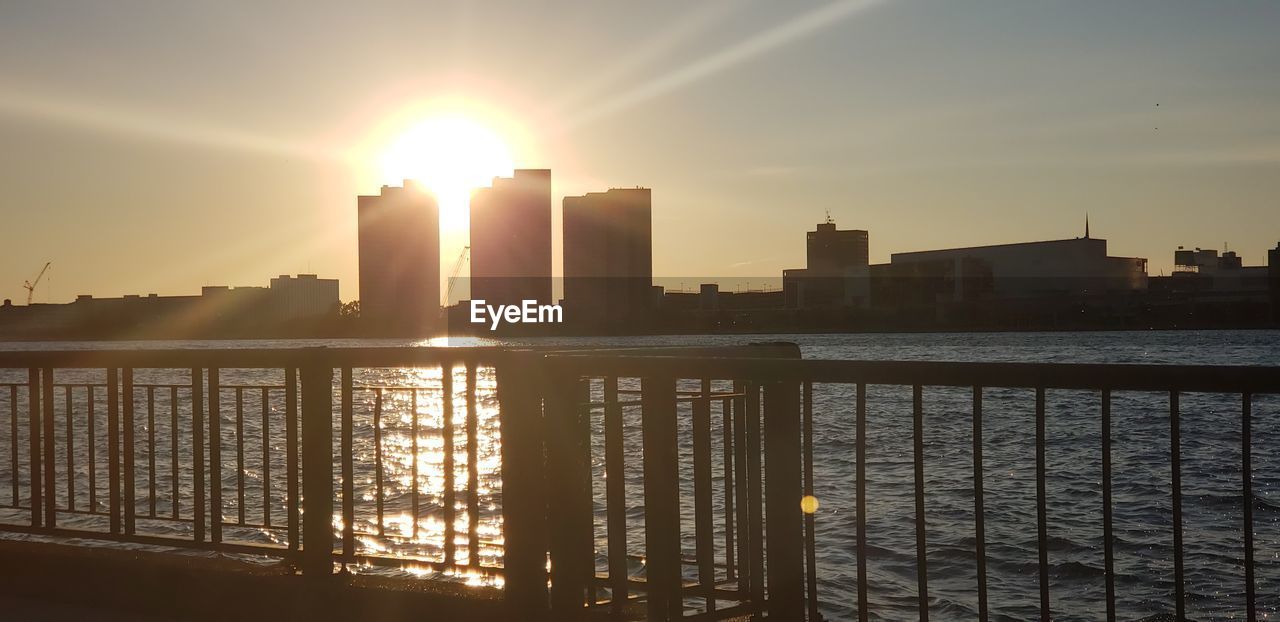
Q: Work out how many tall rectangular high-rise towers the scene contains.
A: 3